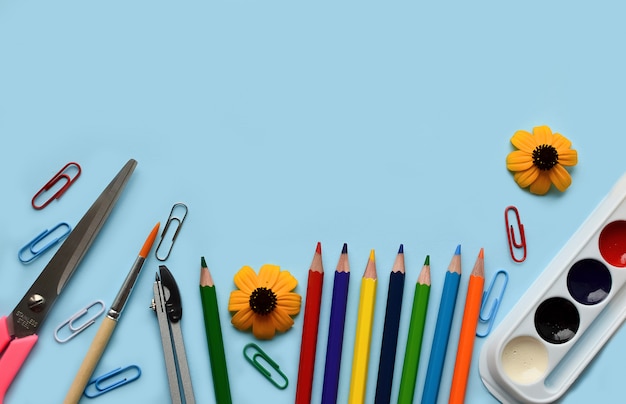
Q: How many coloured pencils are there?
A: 8